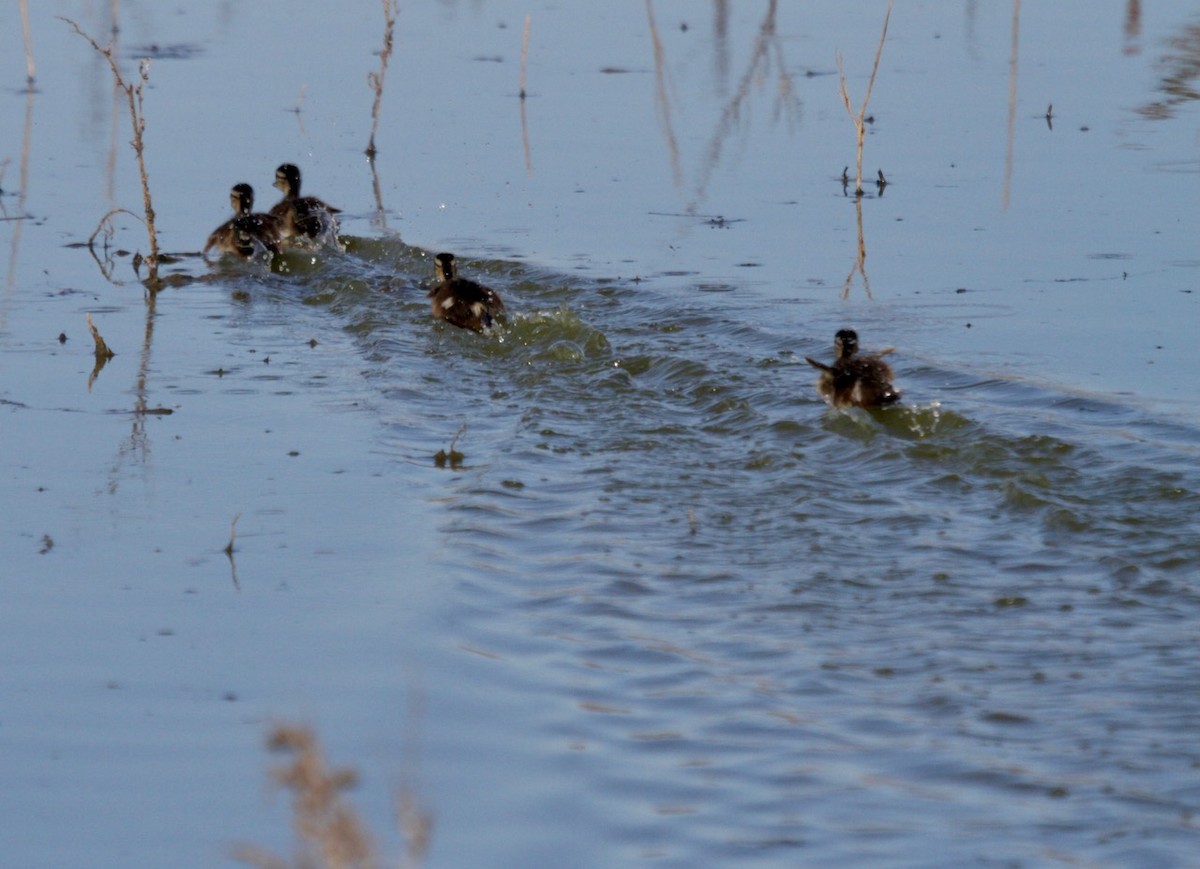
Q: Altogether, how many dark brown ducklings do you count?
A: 4